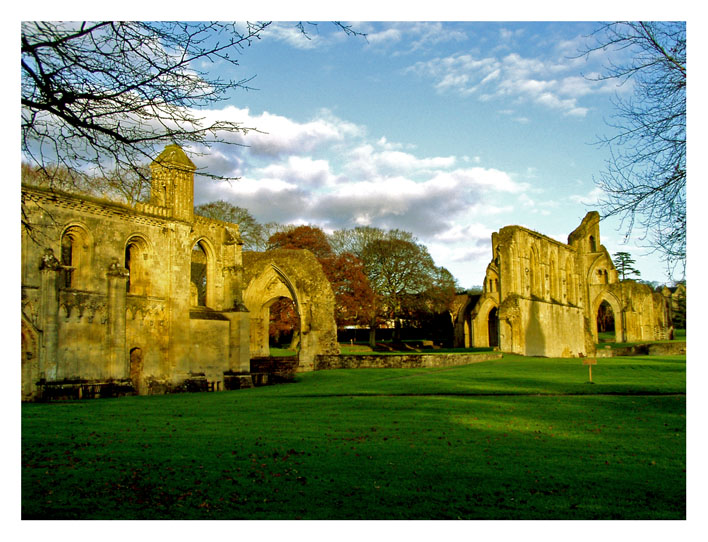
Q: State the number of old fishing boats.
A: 0